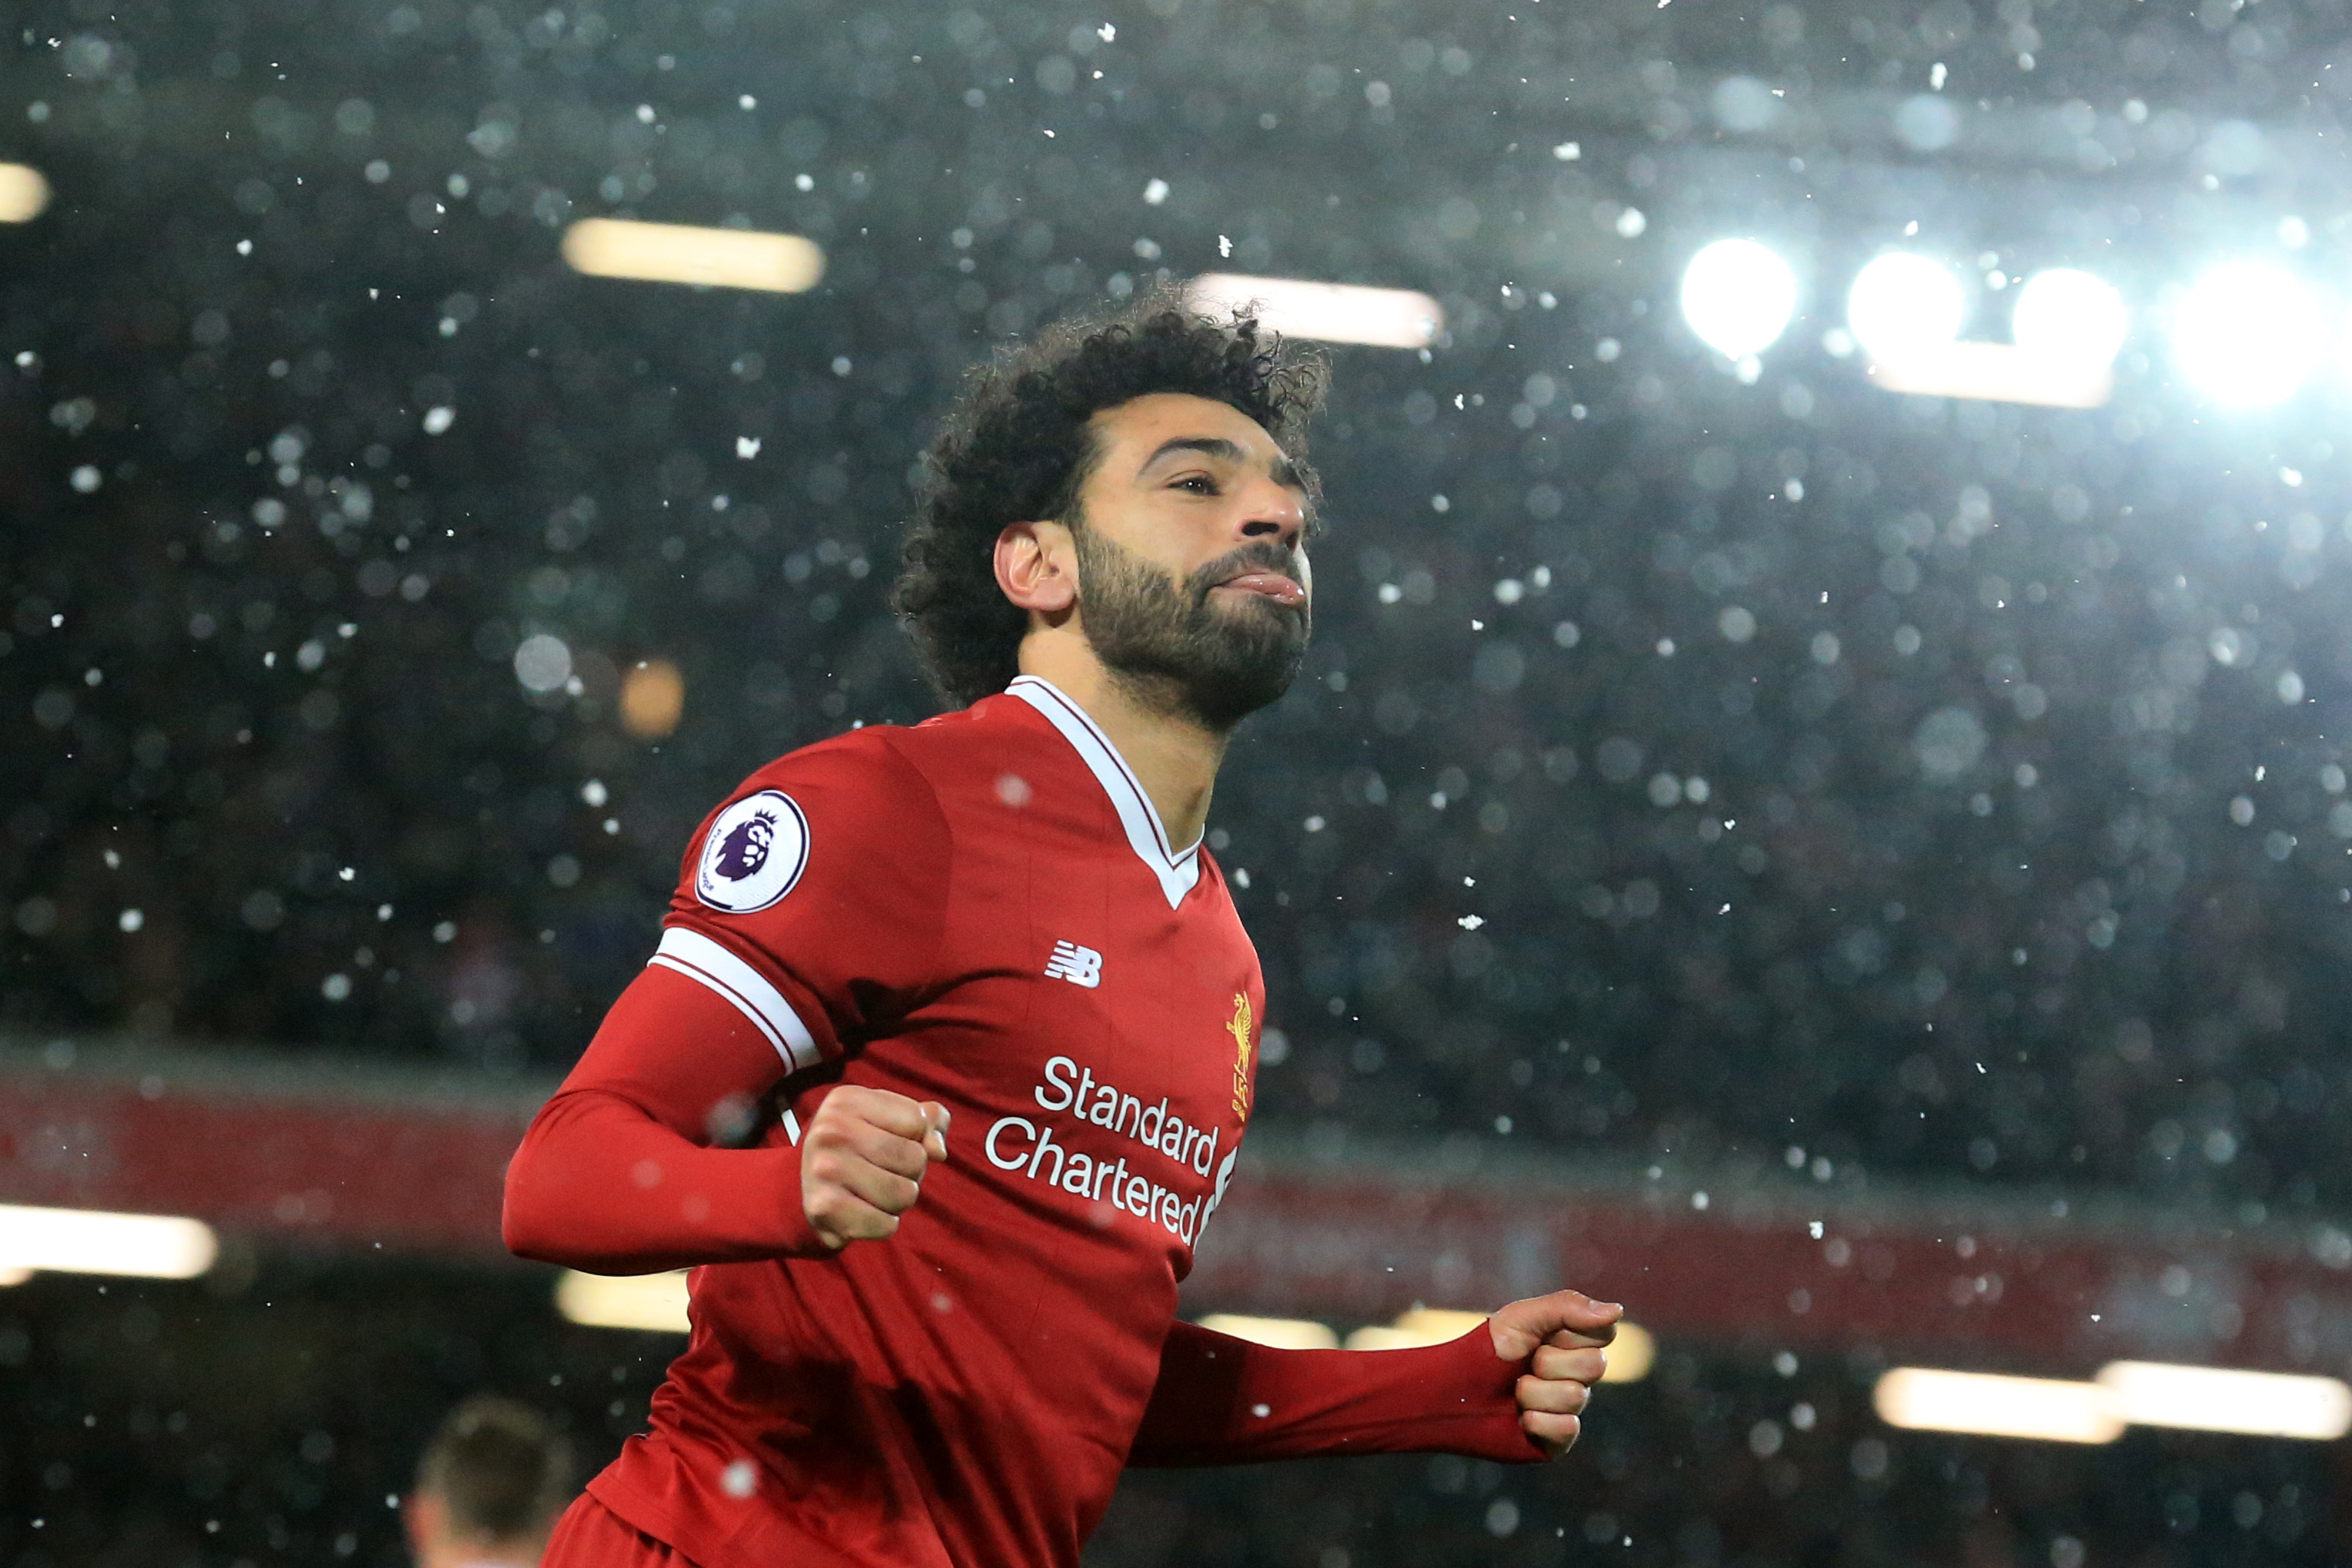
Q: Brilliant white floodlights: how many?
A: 4